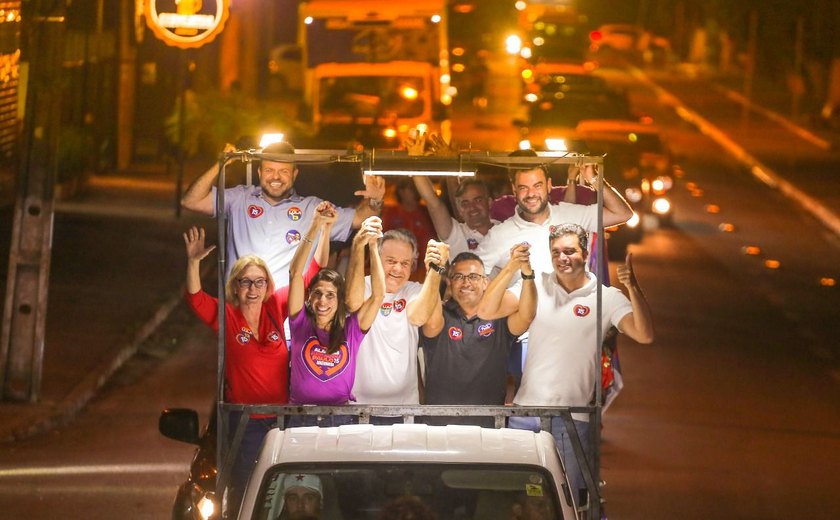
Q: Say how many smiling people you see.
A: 8